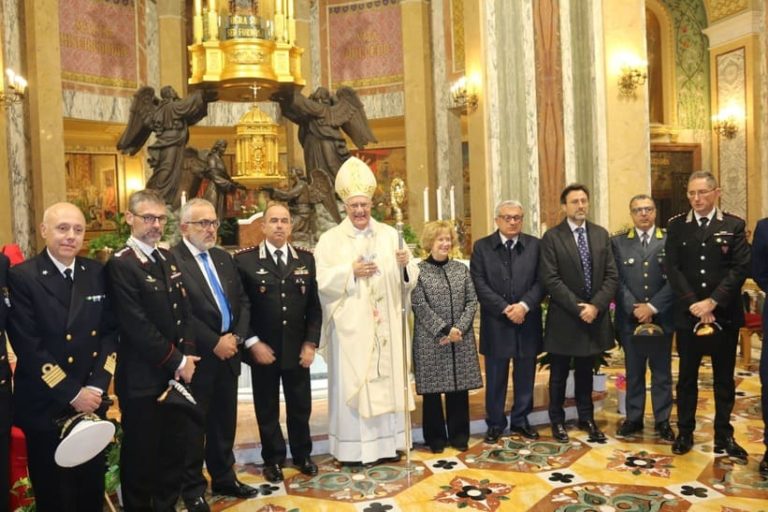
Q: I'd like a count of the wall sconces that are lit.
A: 4